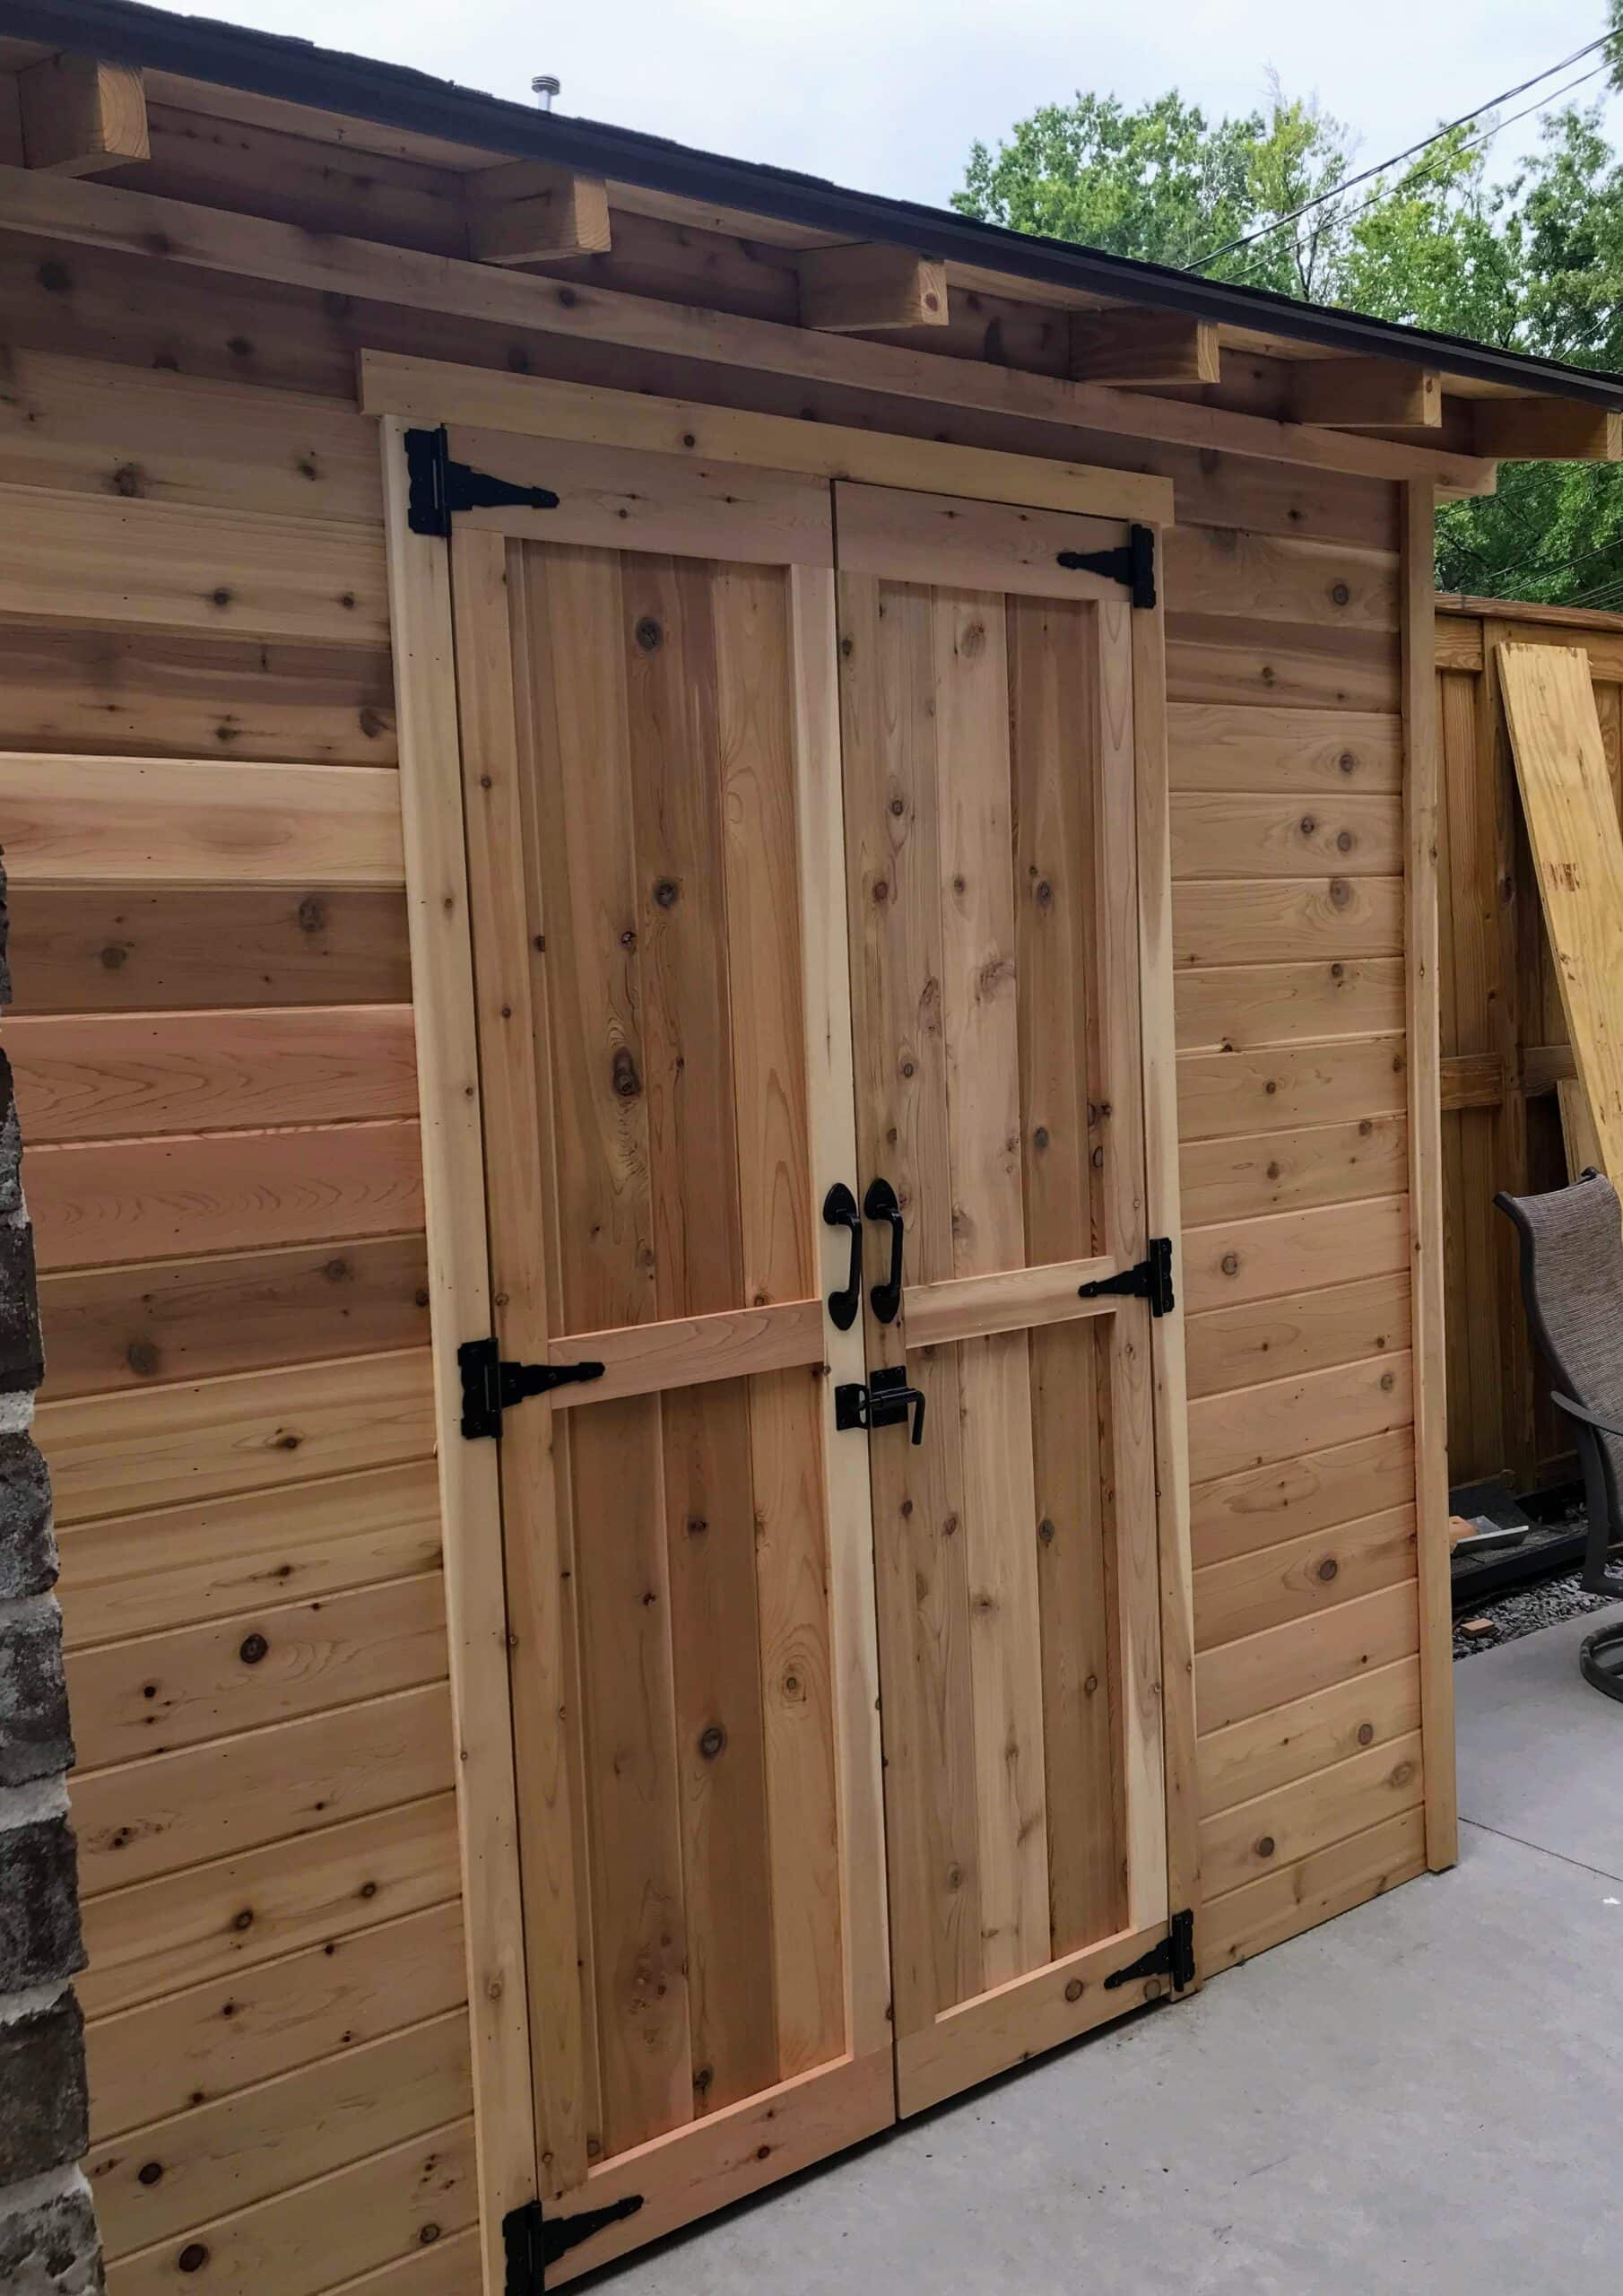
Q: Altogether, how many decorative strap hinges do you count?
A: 6